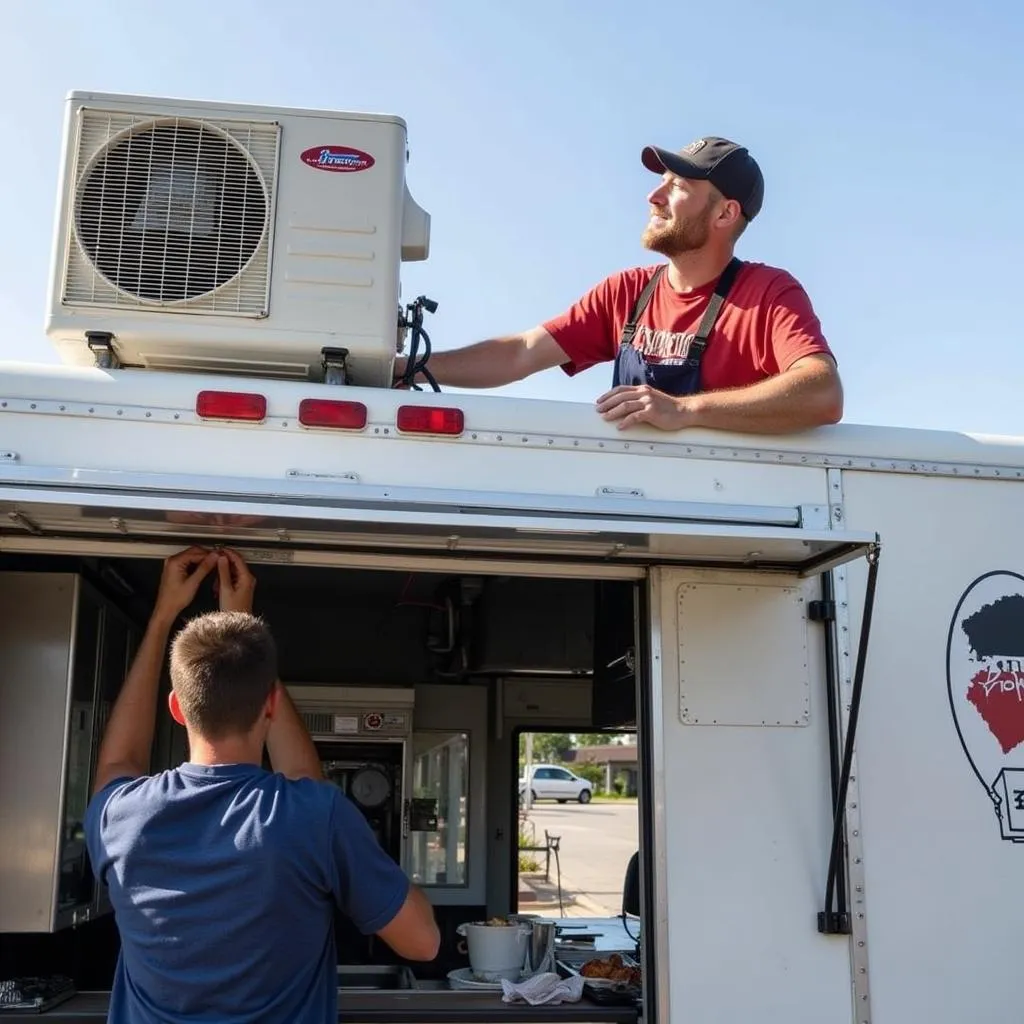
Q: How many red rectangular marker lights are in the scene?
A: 3